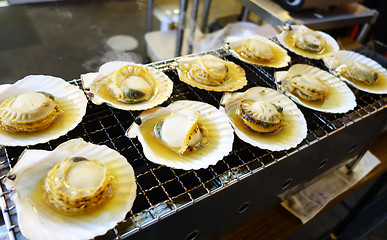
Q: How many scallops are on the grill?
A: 10